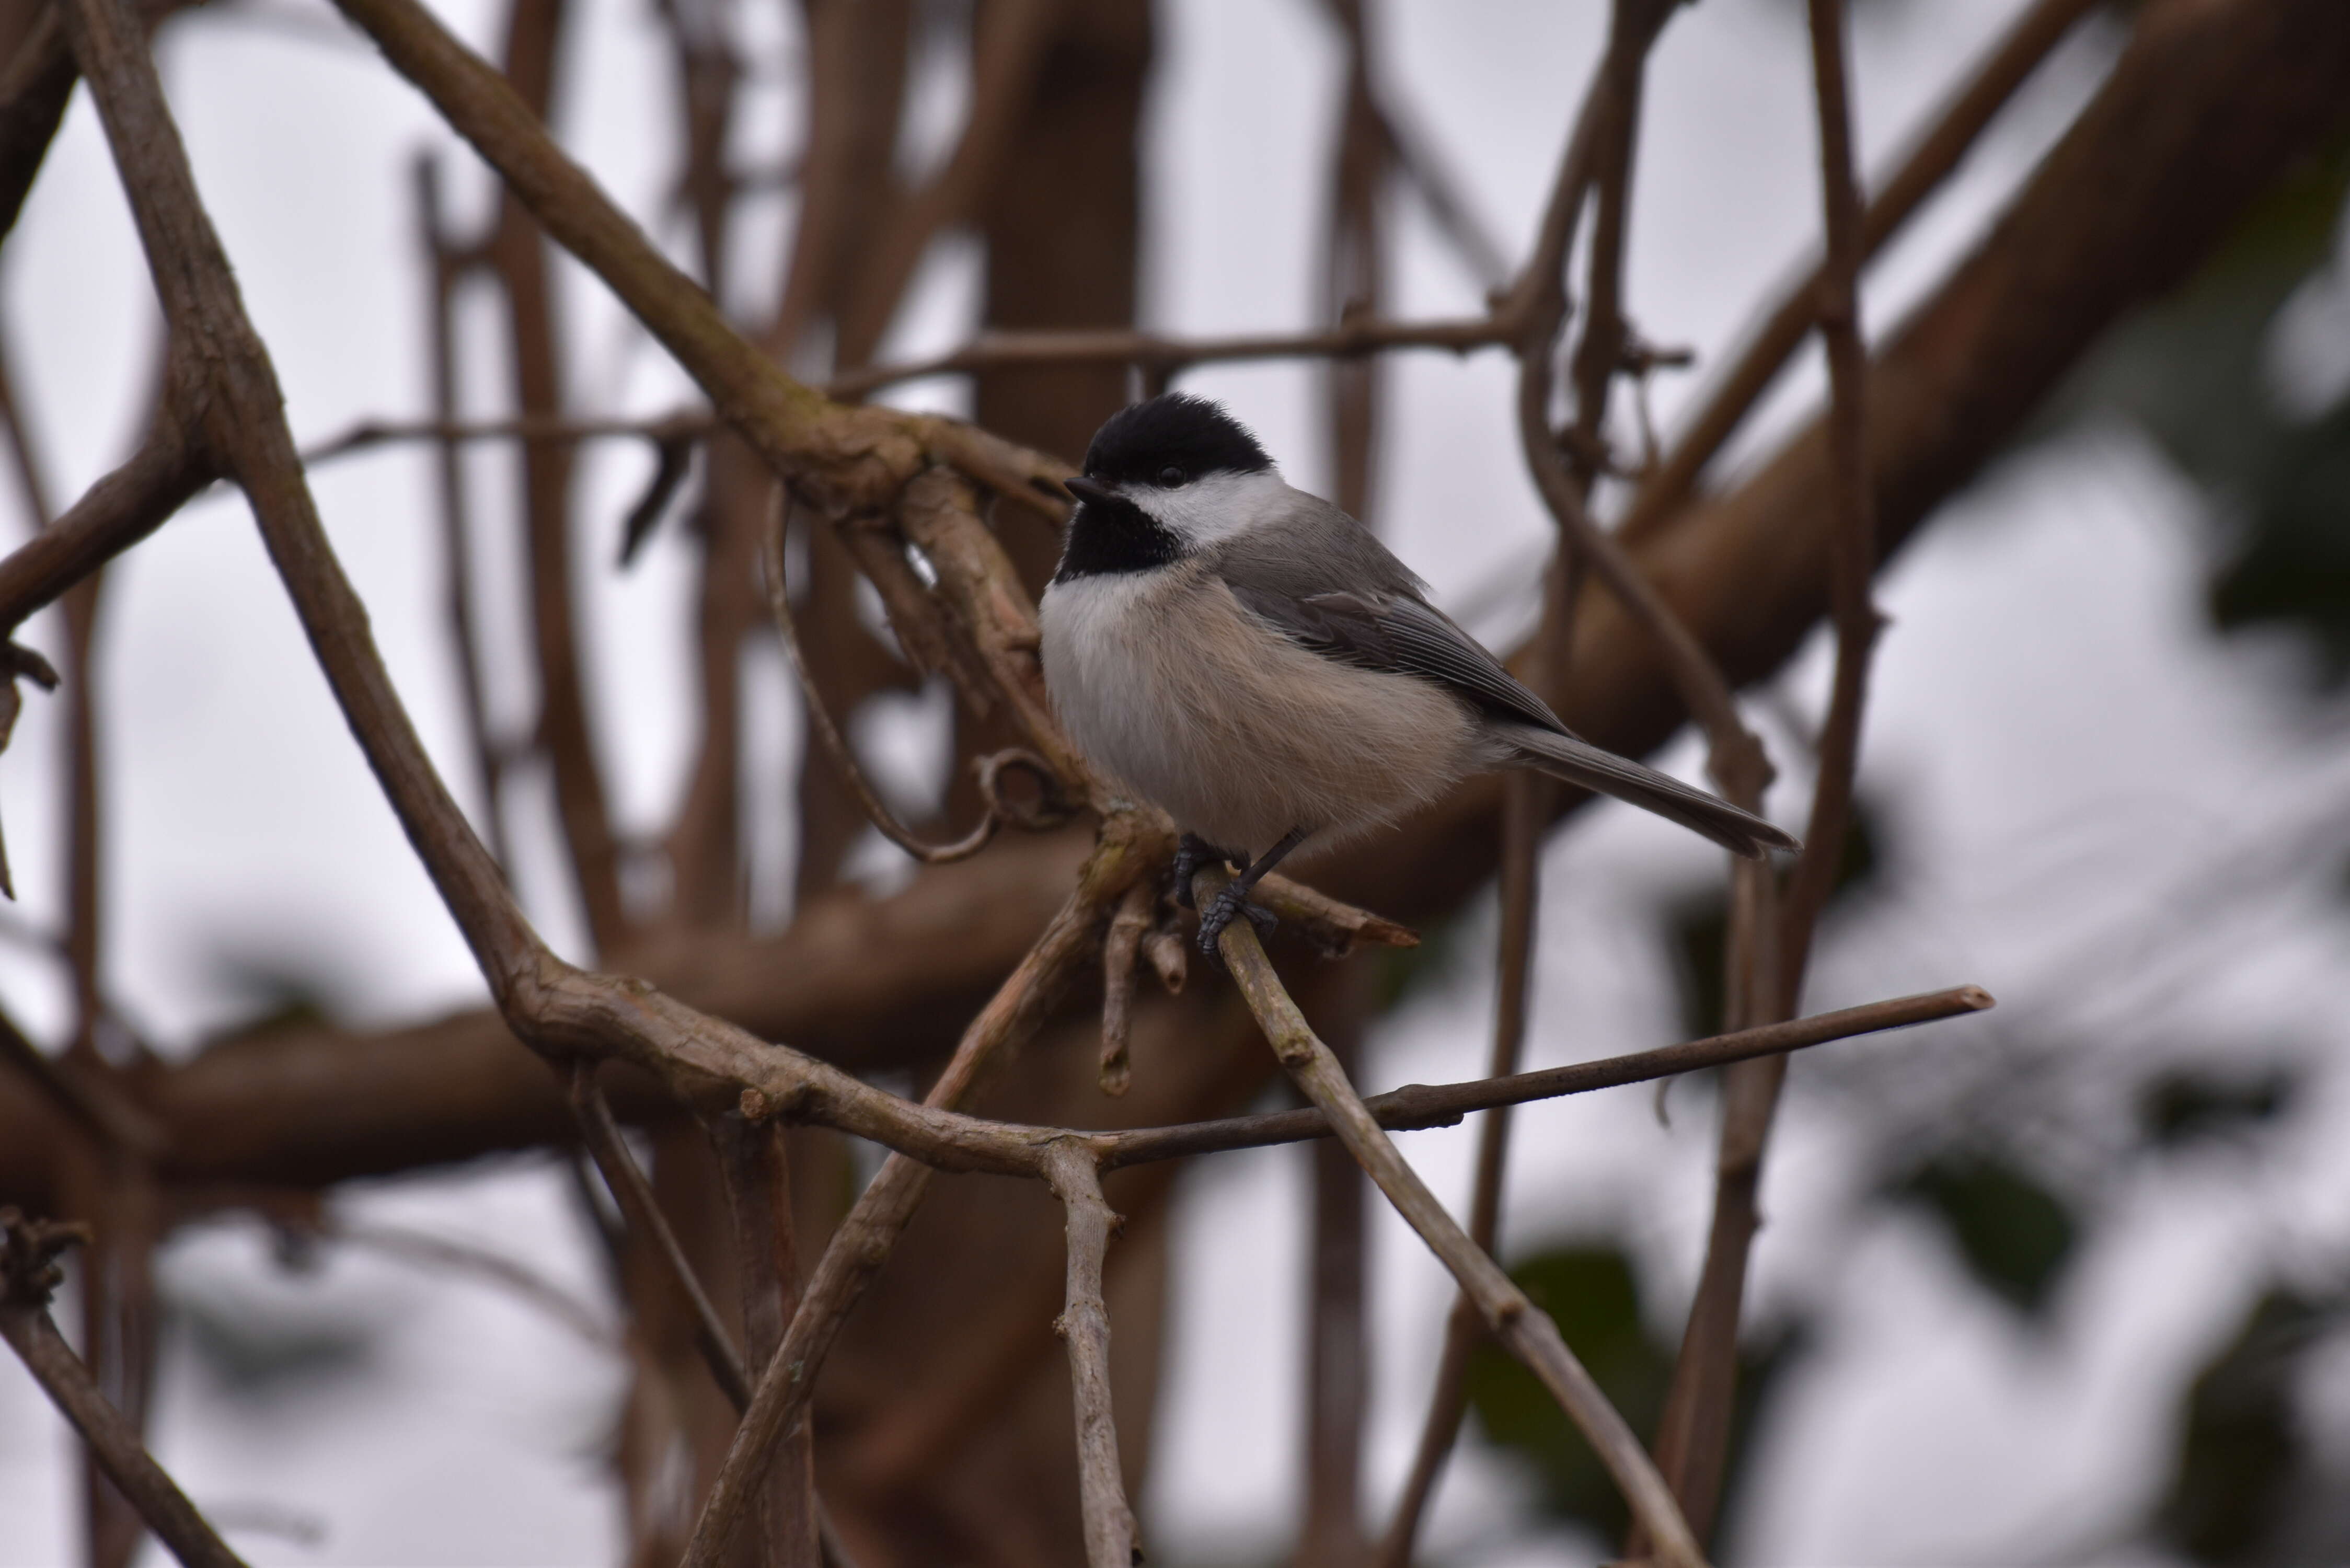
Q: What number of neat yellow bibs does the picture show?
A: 0